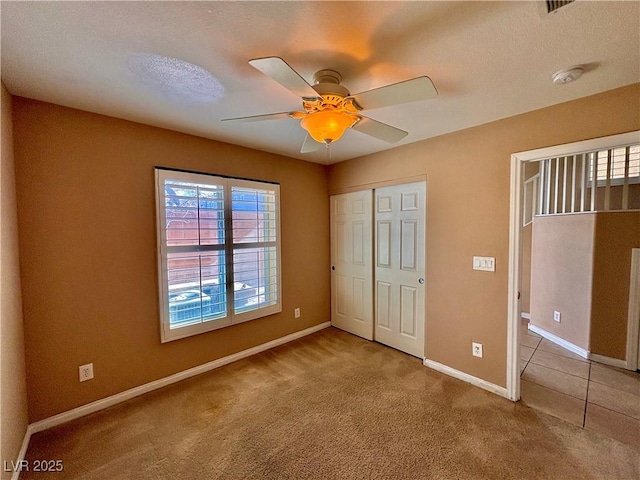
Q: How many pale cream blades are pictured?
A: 5